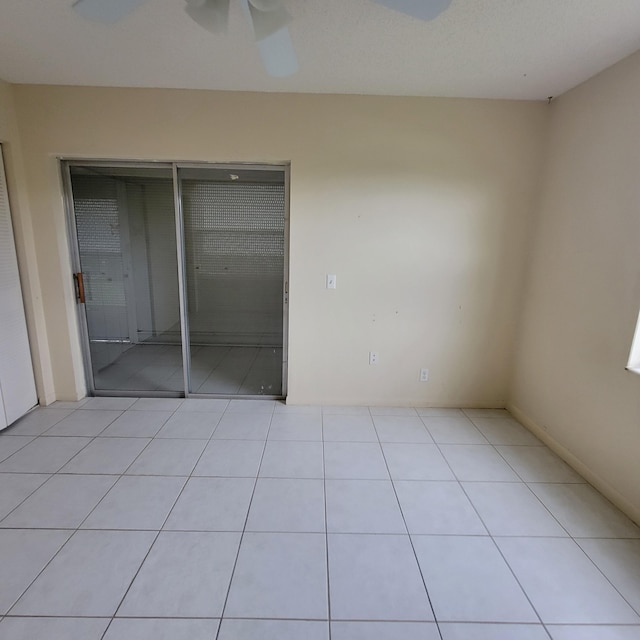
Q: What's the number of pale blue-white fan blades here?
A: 3